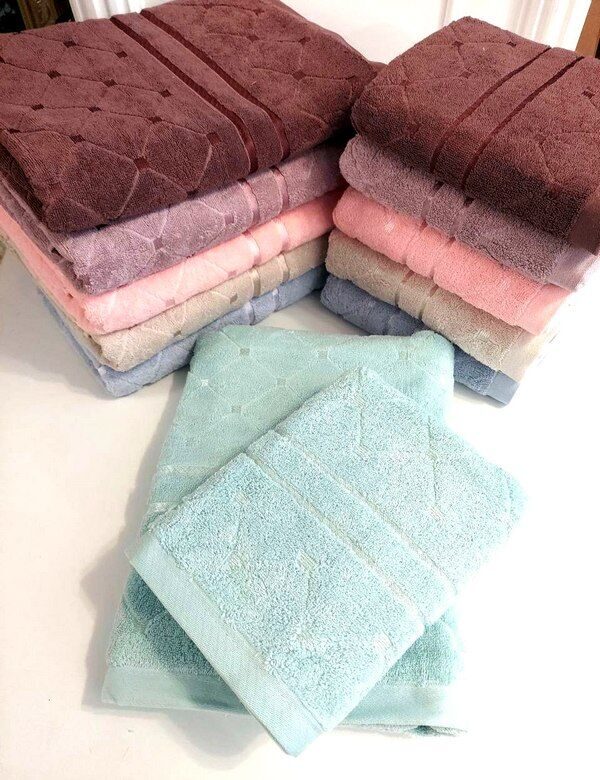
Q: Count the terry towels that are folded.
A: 12